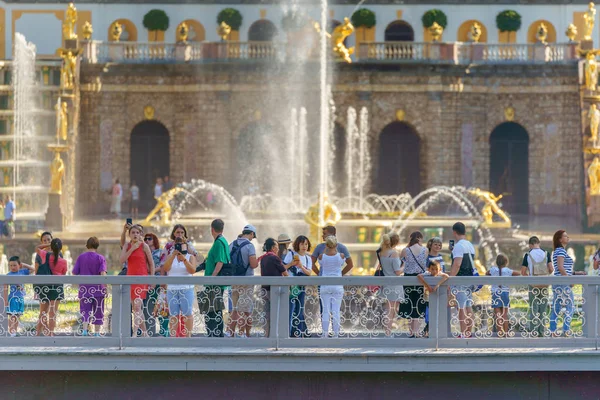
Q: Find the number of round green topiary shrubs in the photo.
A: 5